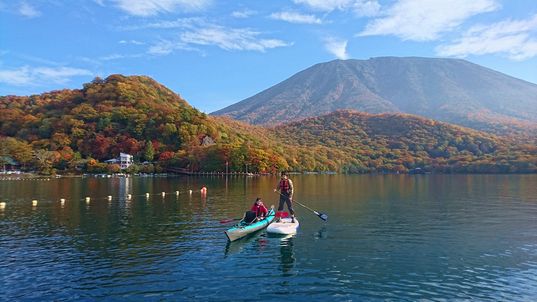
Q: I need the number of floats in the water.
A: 11